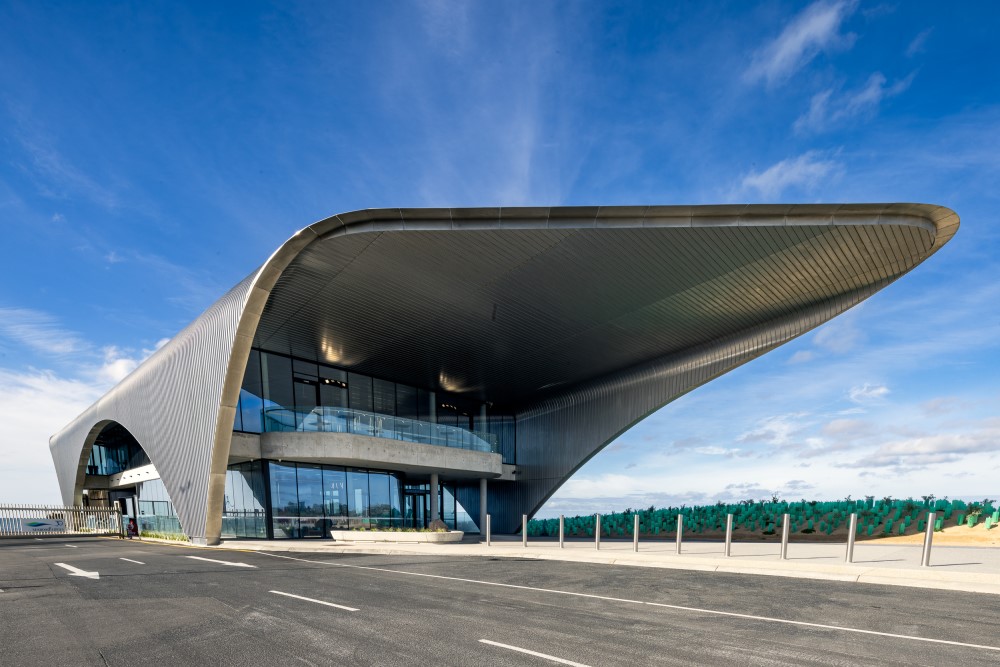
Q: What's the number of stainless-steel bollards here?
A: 10